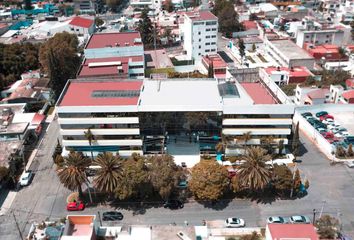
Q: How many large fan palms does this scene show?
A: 3